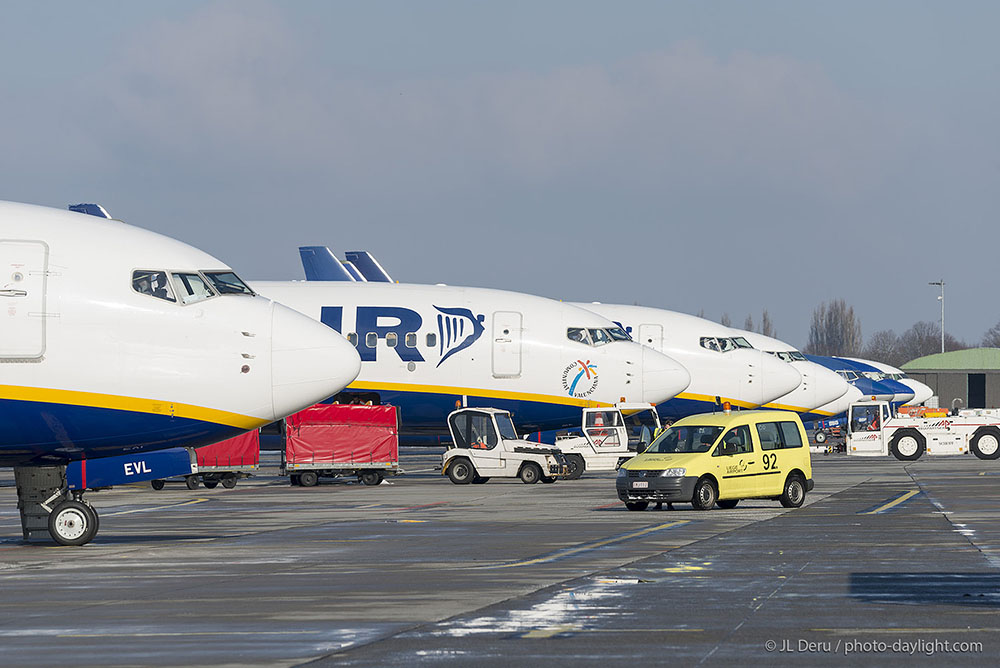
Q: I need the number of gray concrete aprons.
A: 1